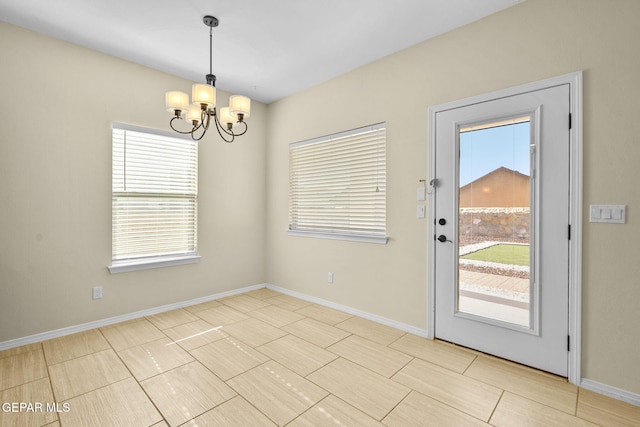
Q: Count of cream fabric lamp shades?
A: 5